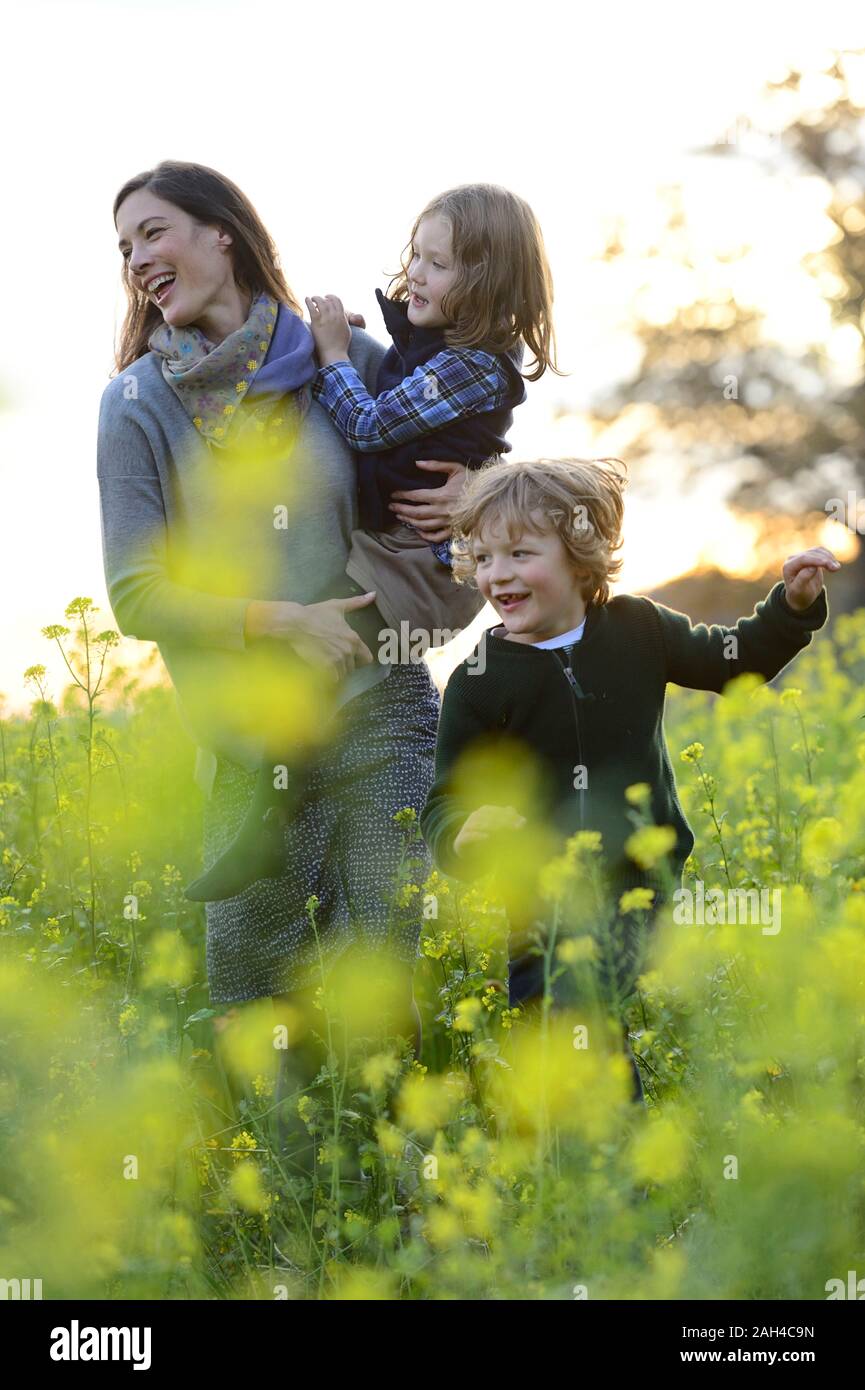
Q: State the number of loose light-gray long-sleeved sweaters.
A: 1